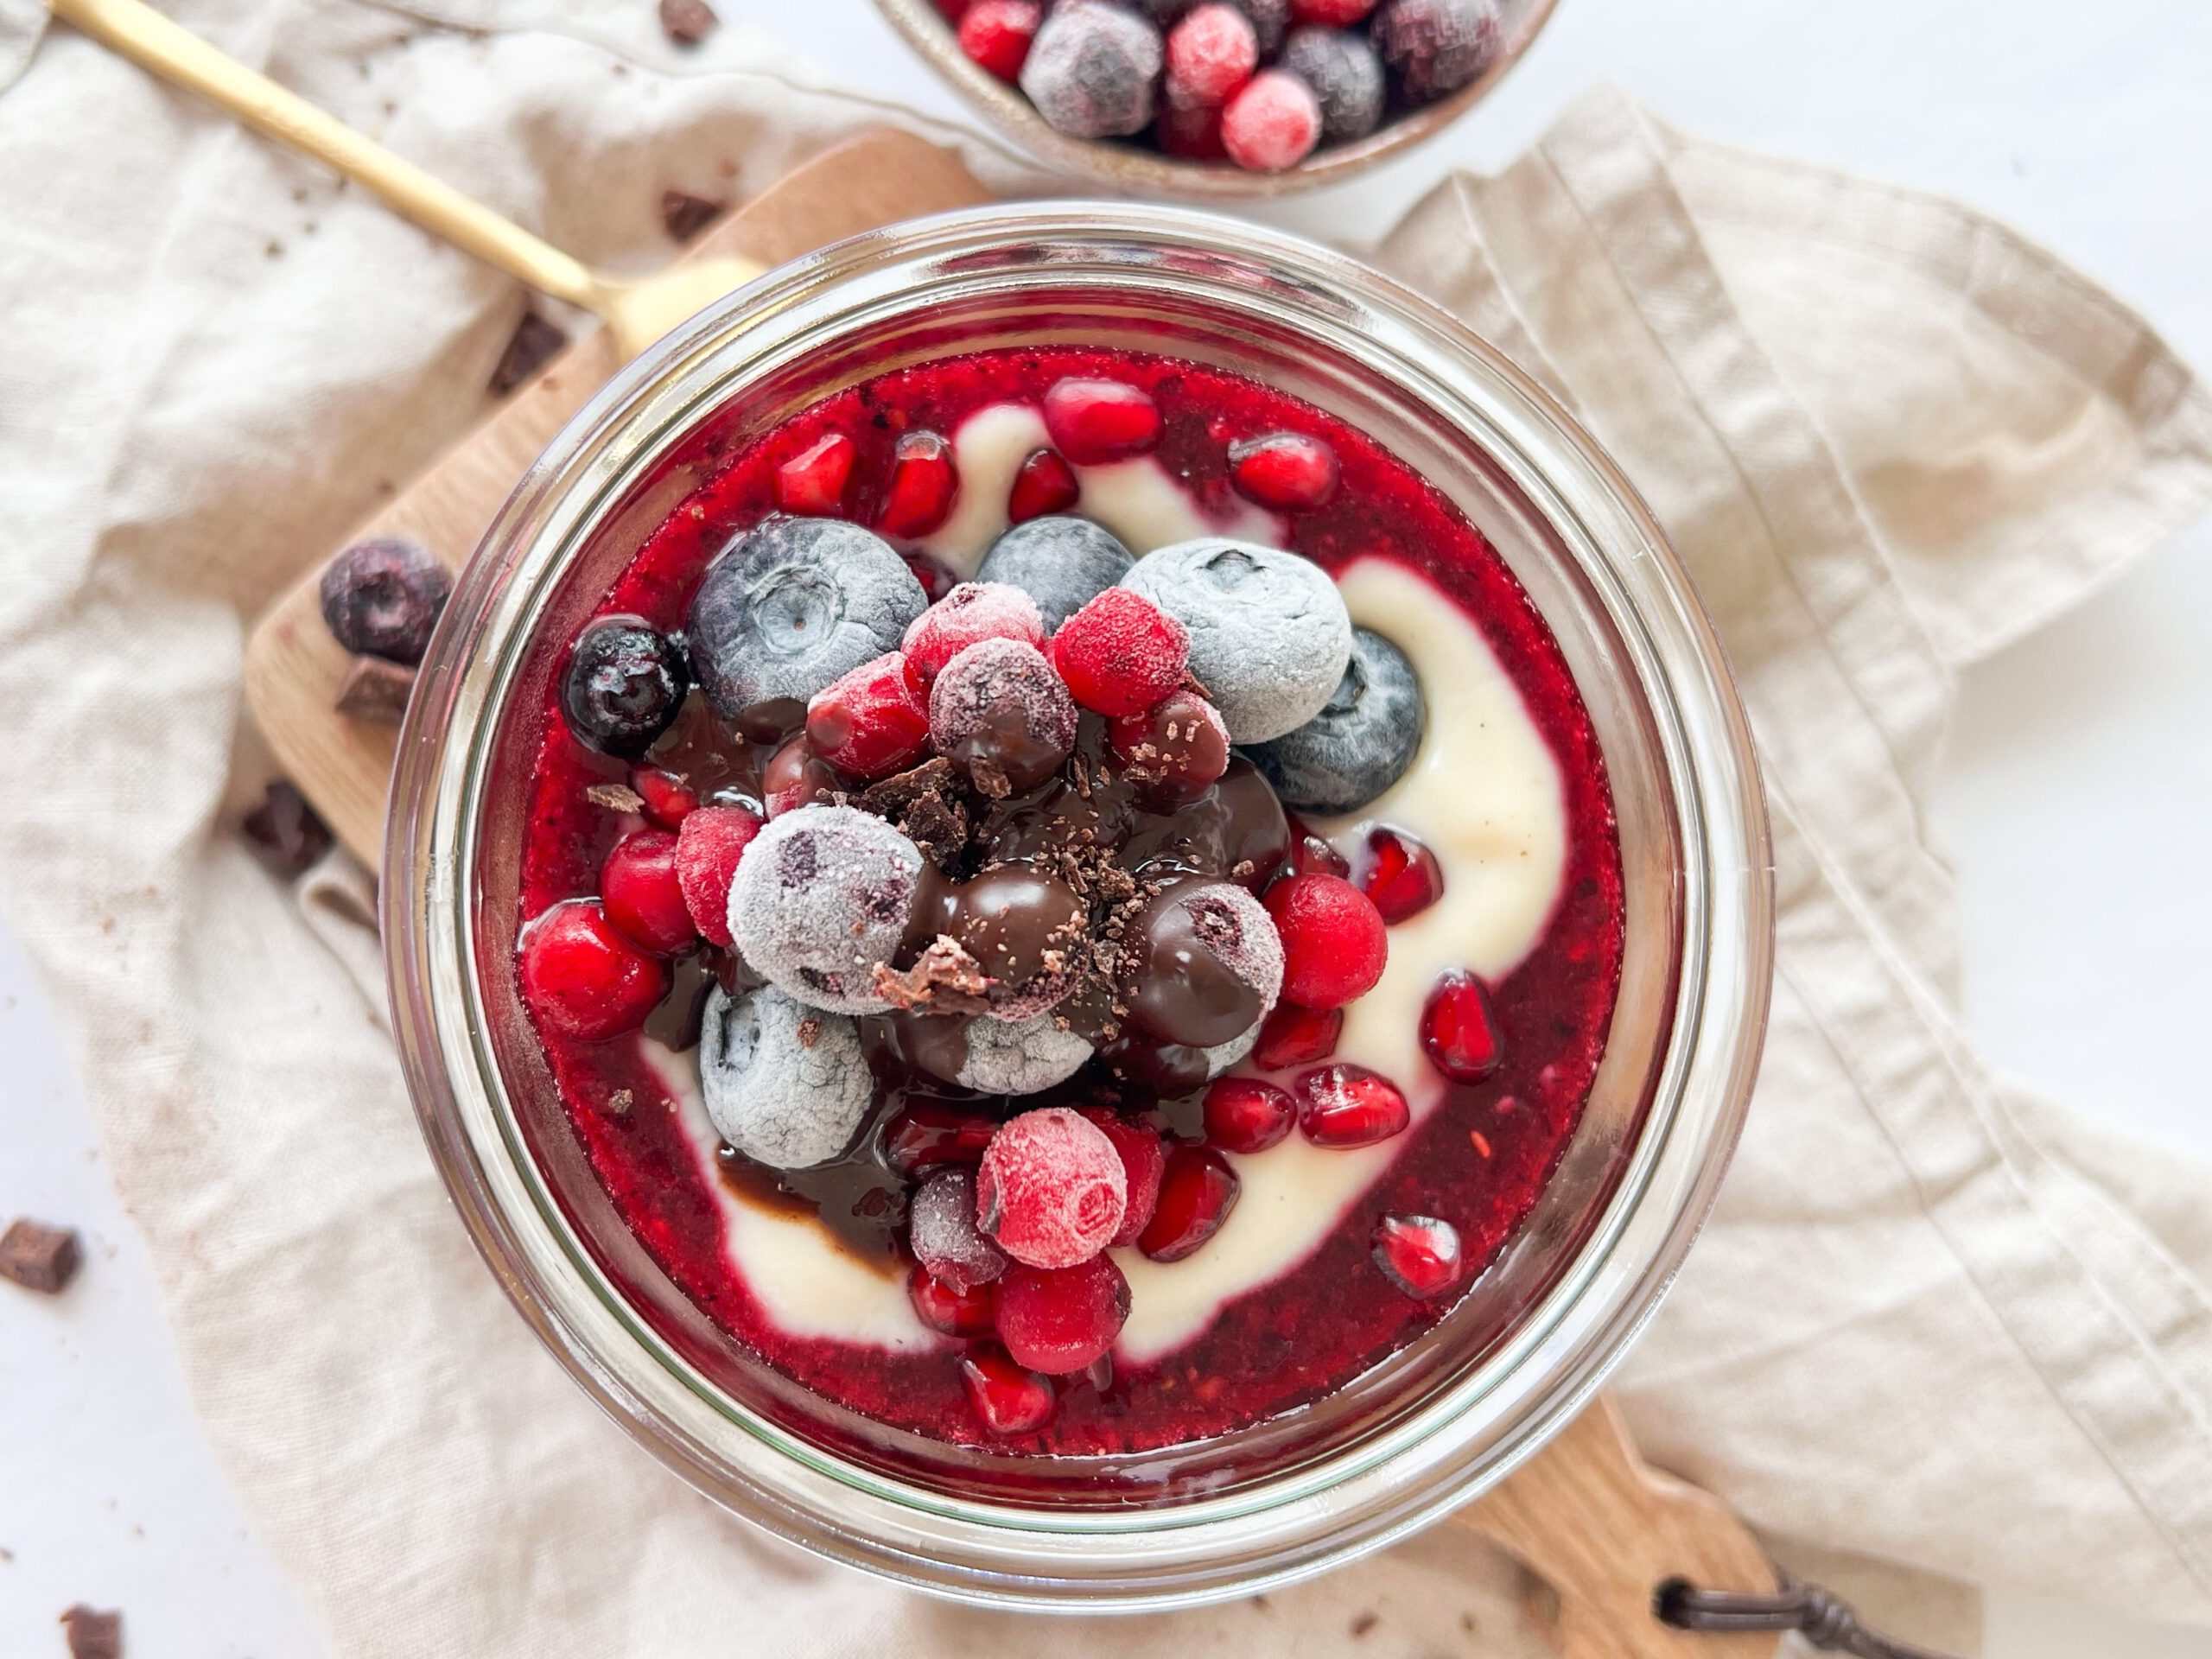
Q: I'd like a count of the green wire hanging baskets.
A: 0